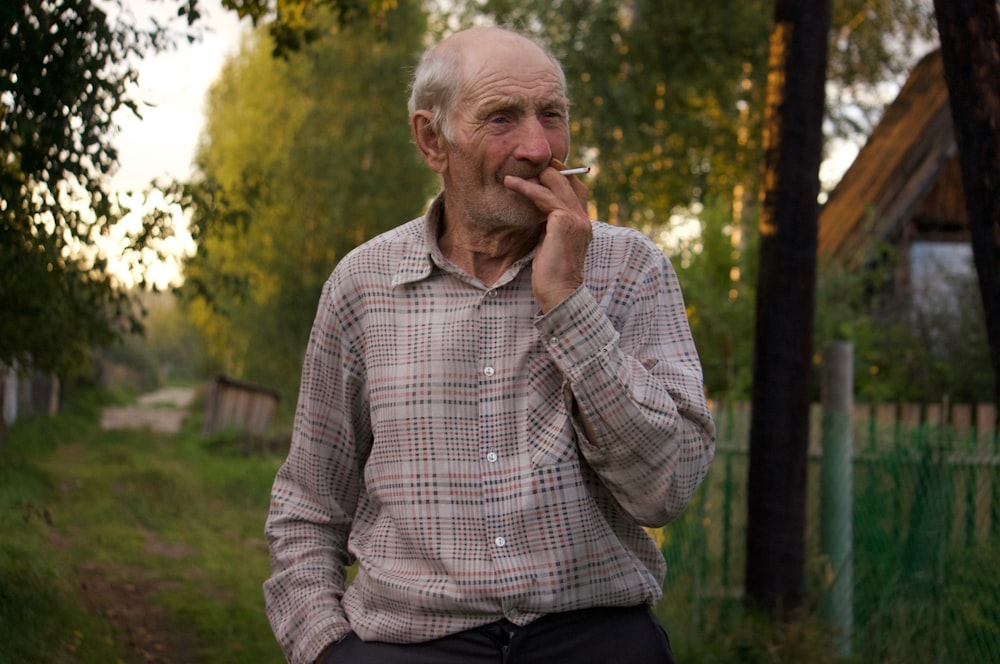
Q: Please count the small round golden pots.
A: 0